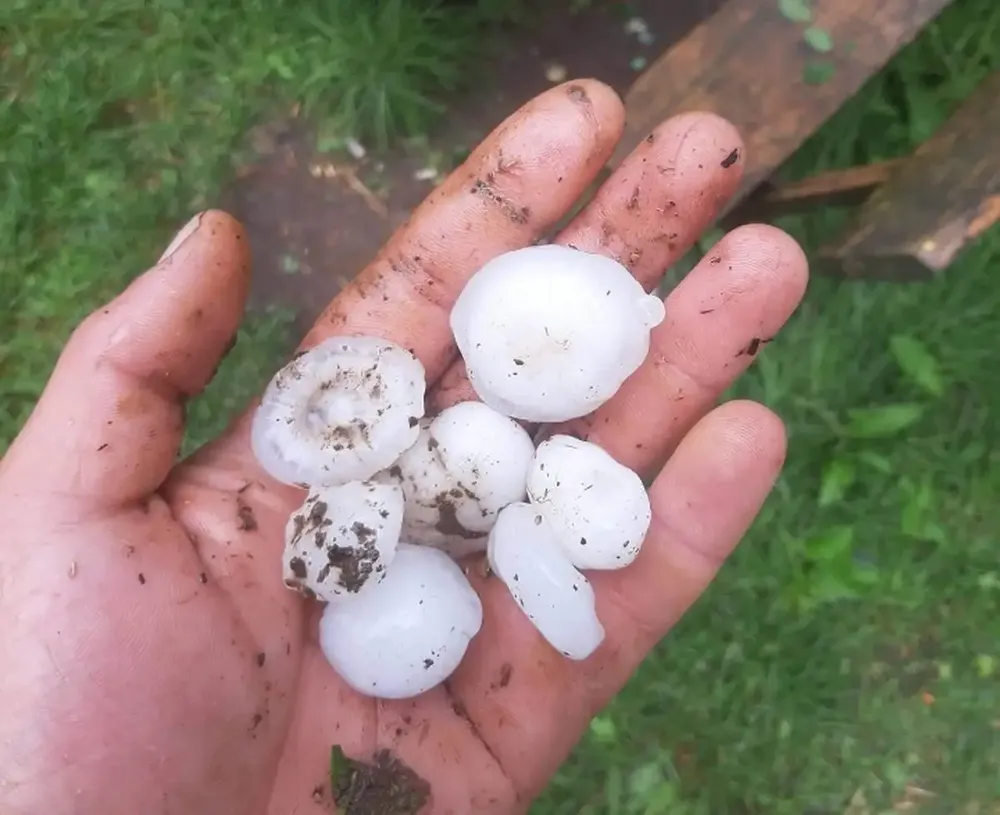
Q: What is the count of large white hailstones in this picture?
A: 7